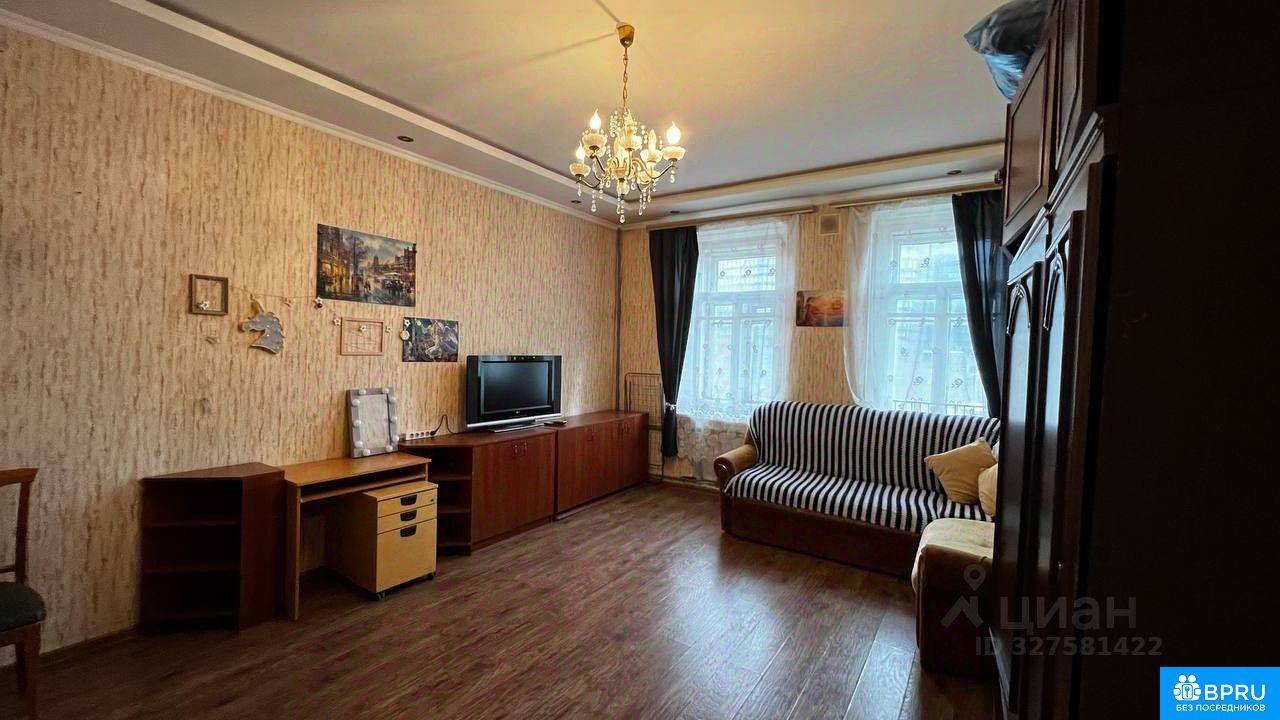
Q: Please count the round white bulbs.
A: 10